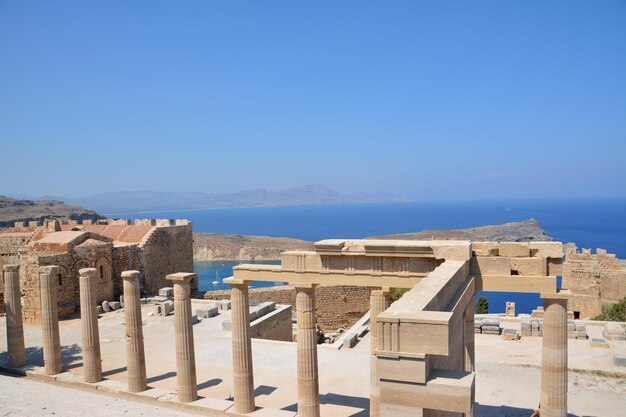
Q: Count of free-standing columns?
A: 5